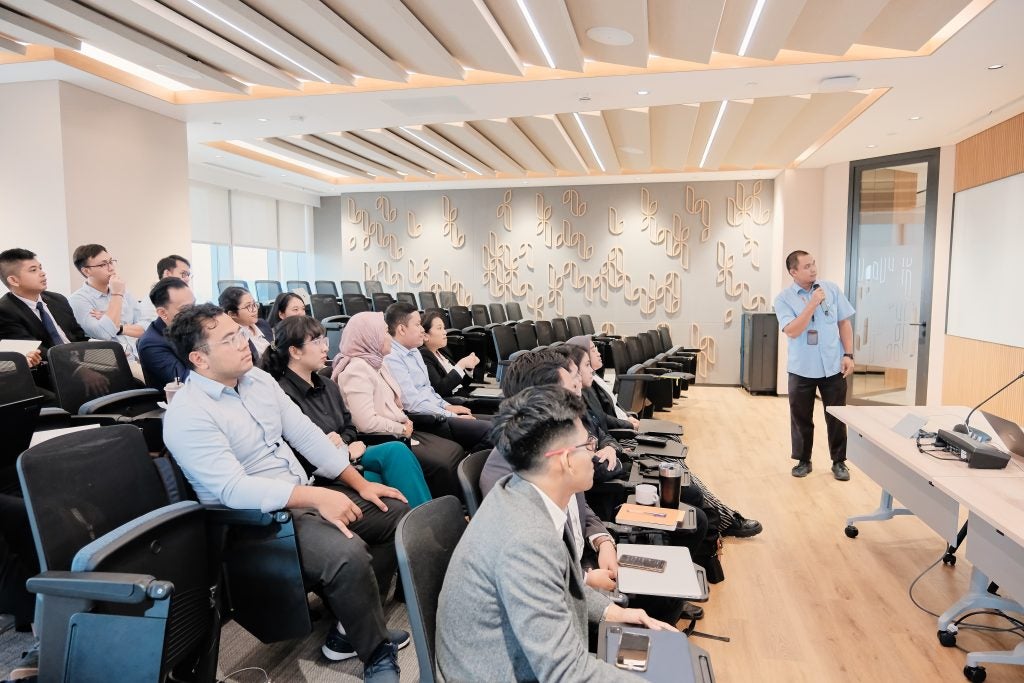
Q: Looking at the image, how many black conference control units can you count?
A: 1